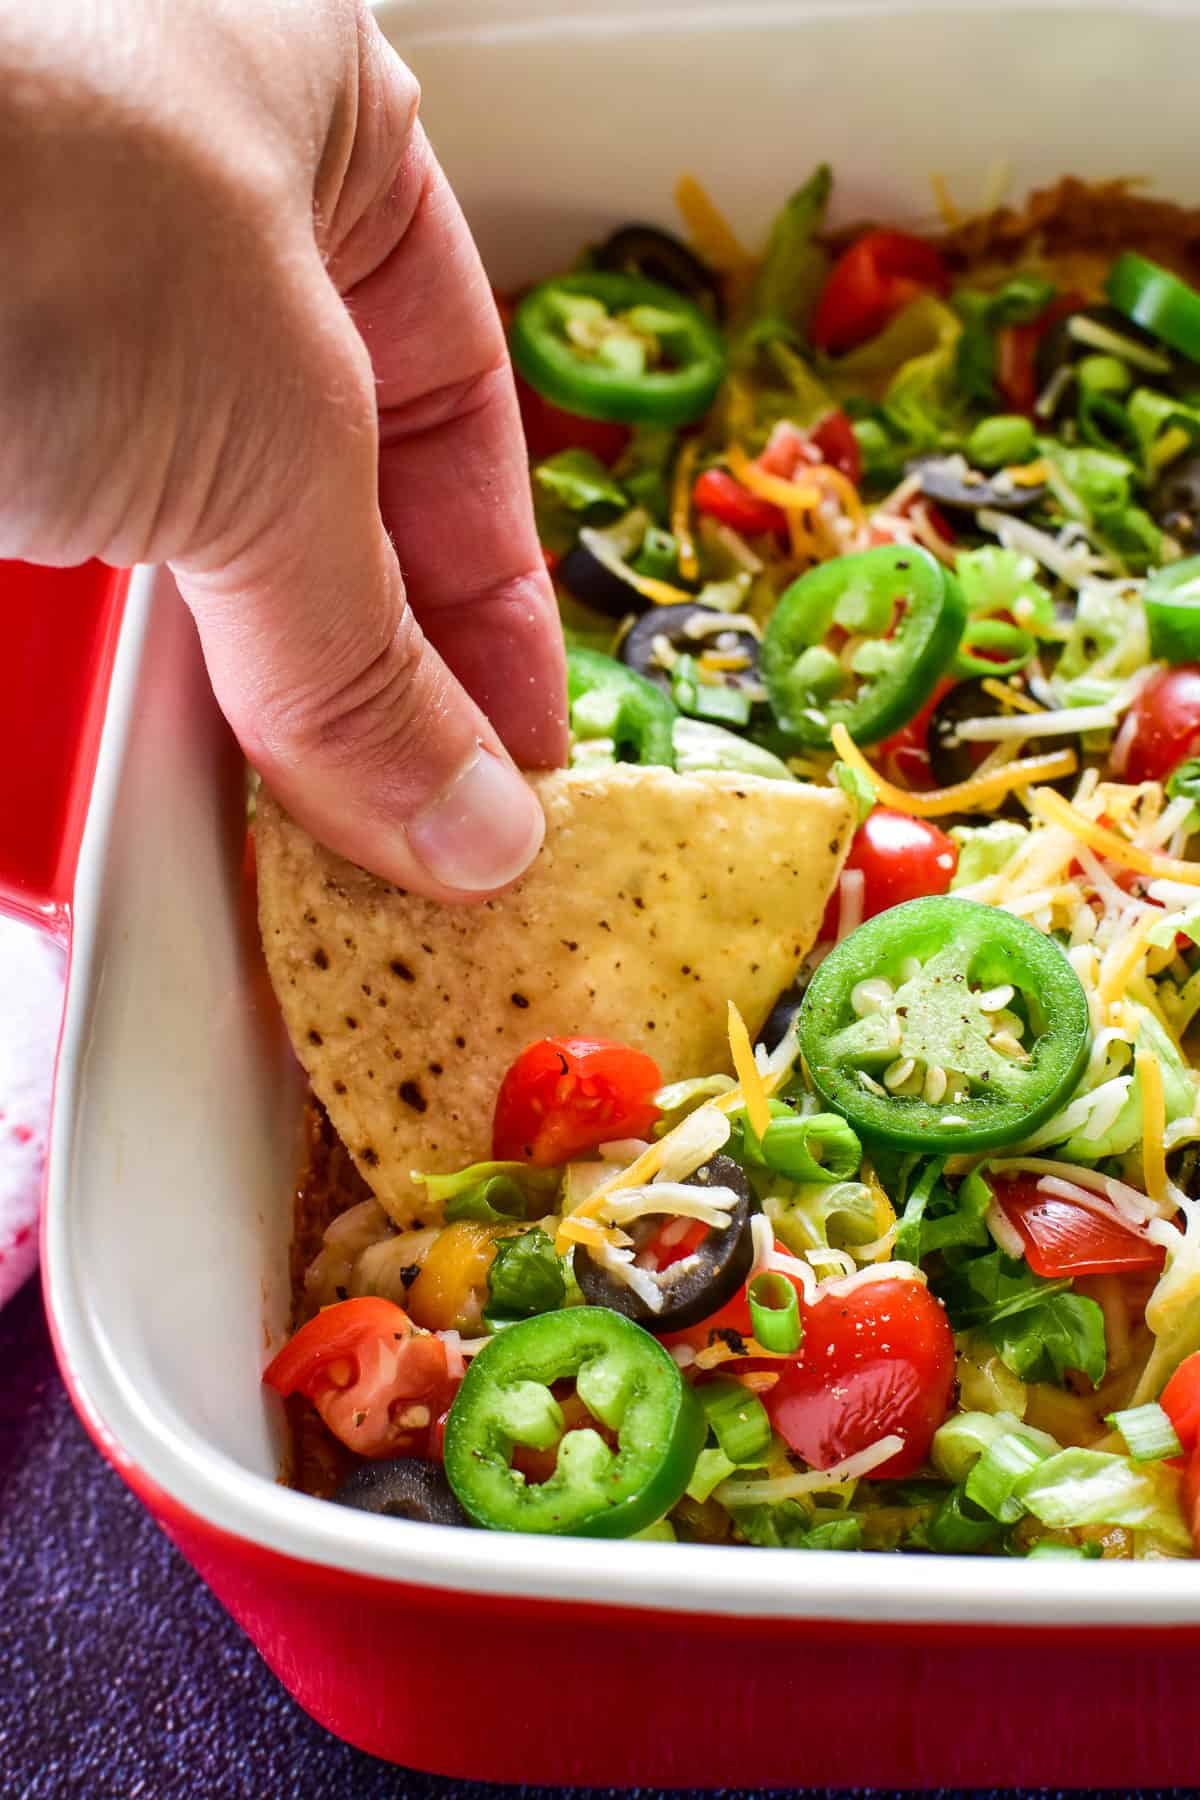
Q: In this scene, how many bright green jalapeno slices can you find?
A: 7